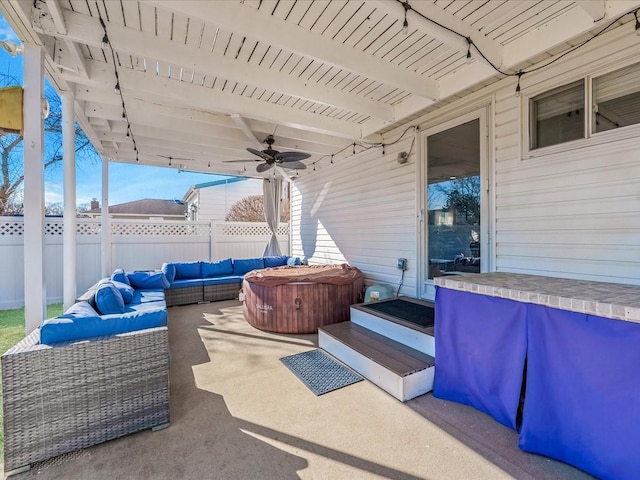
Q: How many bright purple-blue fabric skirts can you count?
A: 2